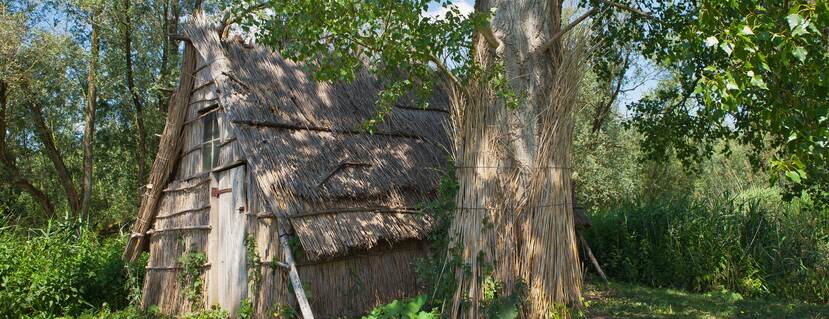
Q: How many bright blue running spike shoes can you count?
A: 0